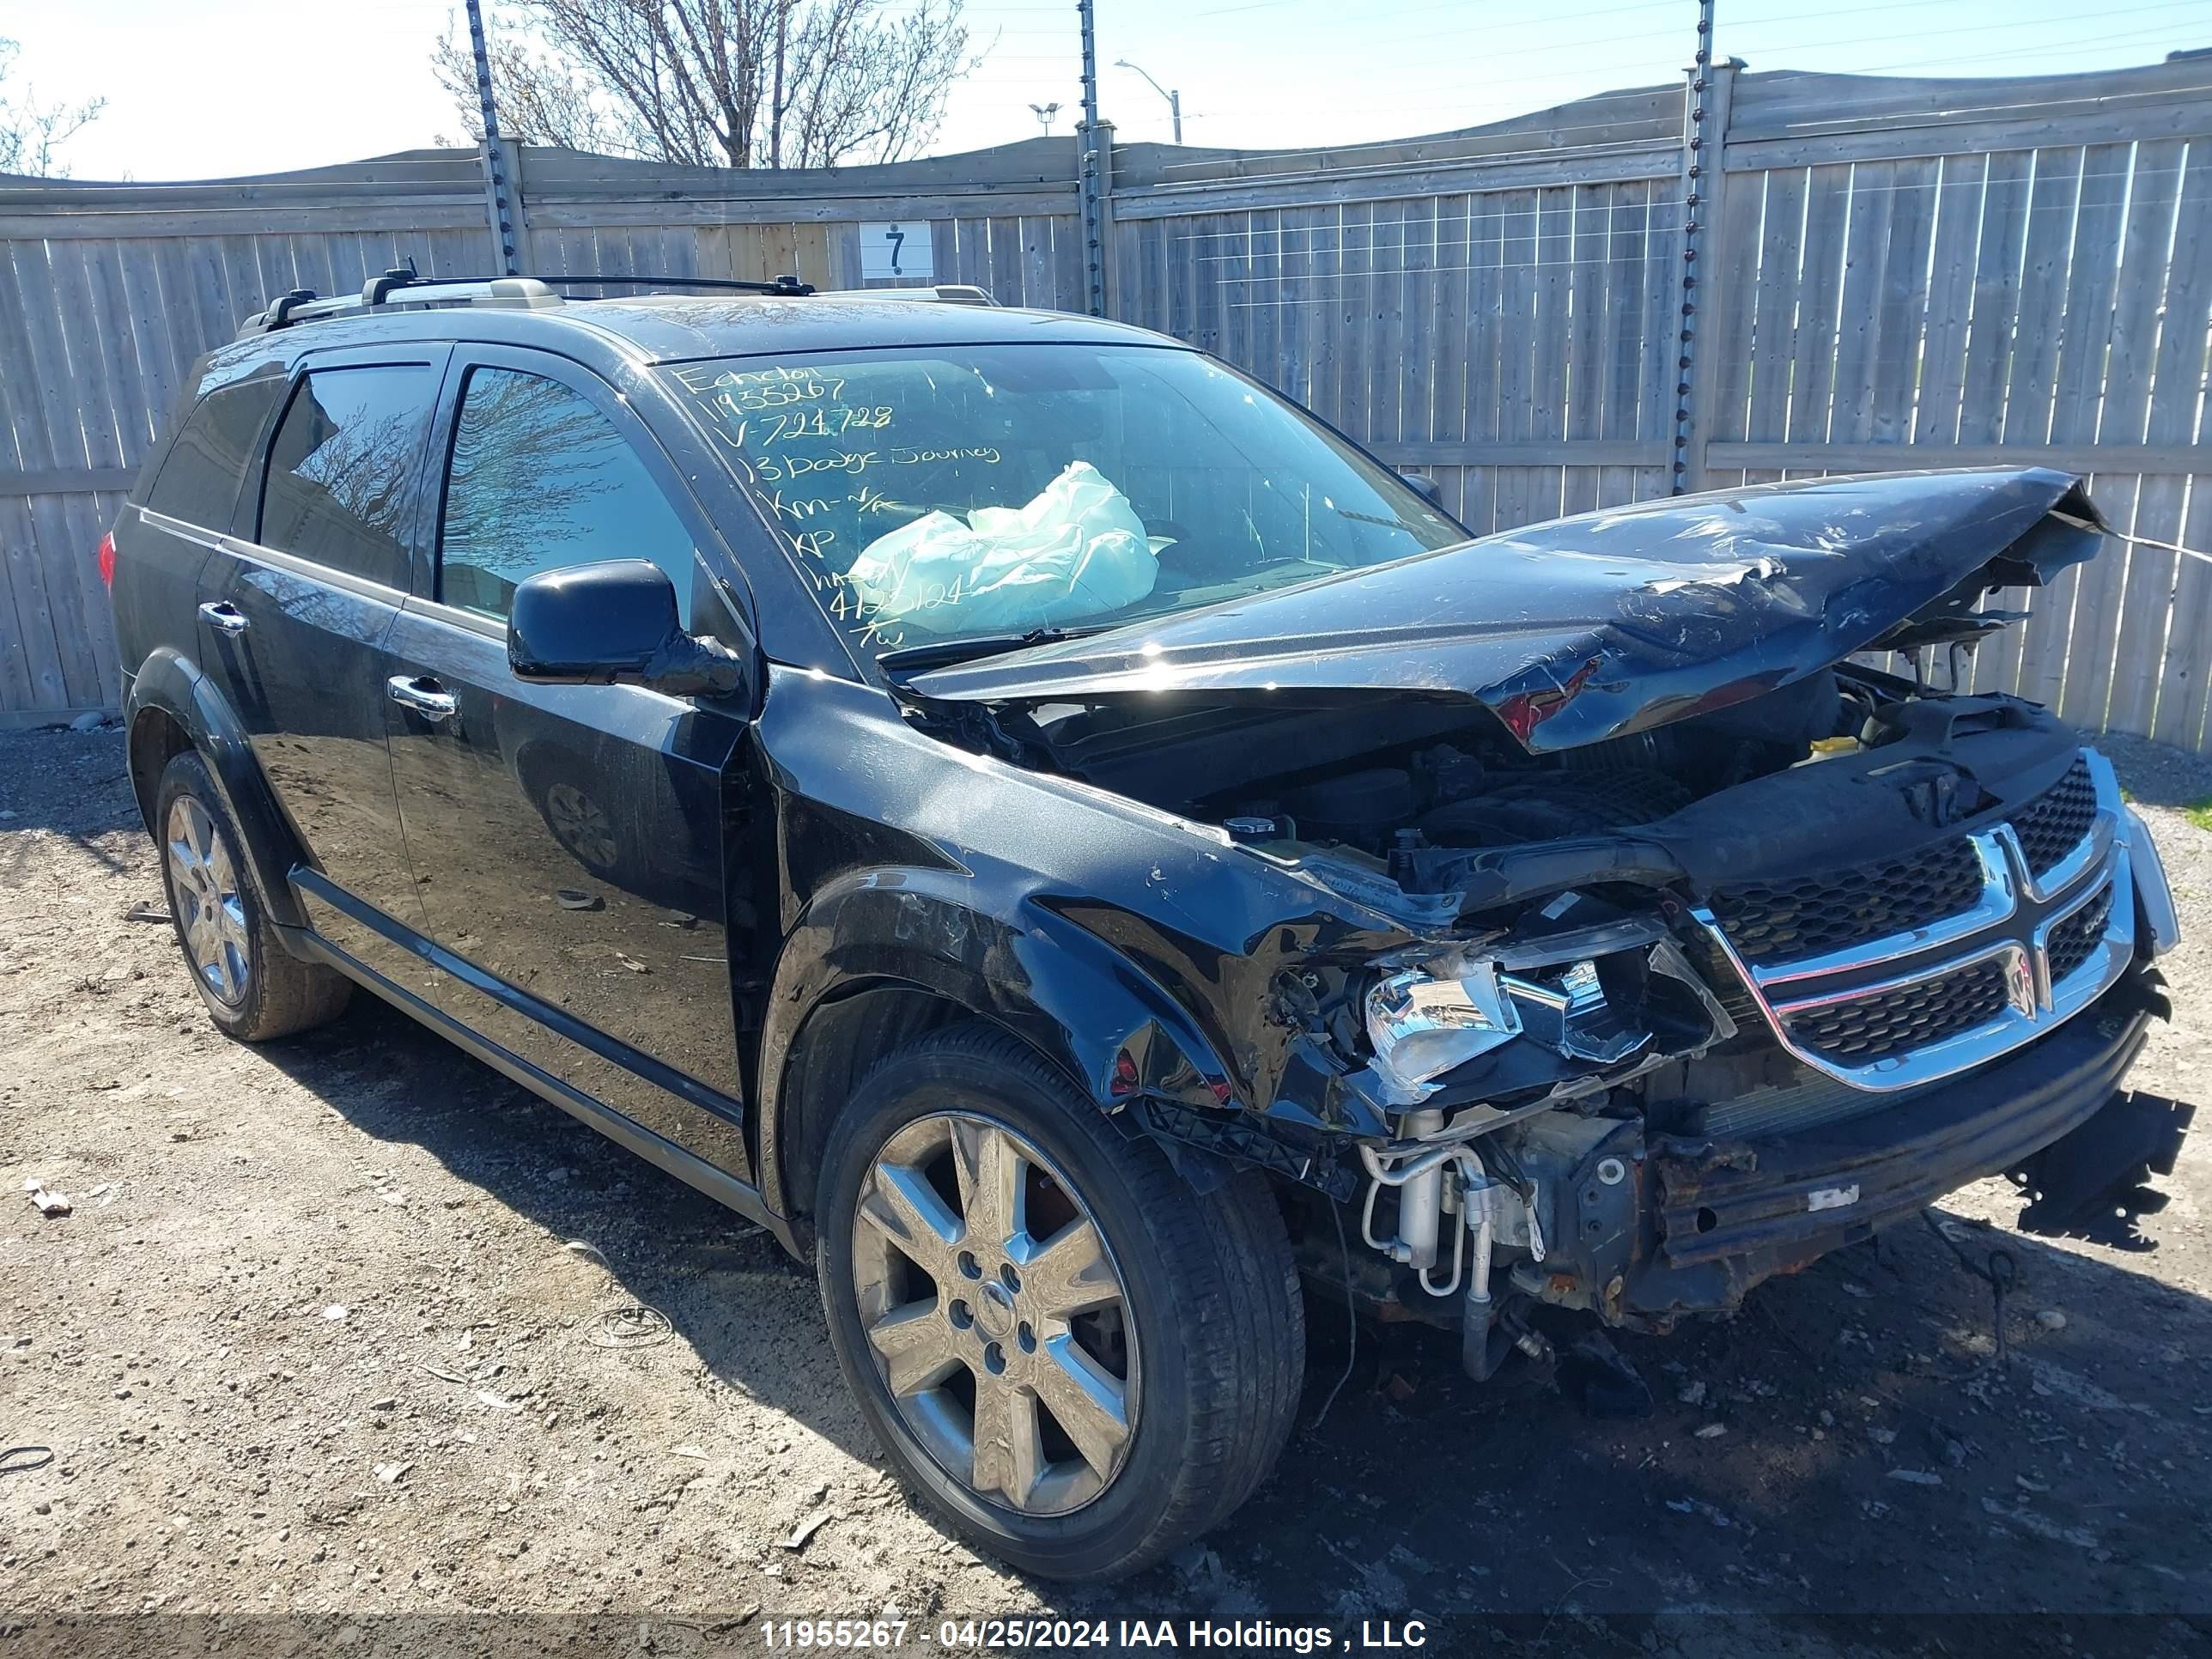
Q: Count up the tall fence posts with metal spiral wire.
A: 3